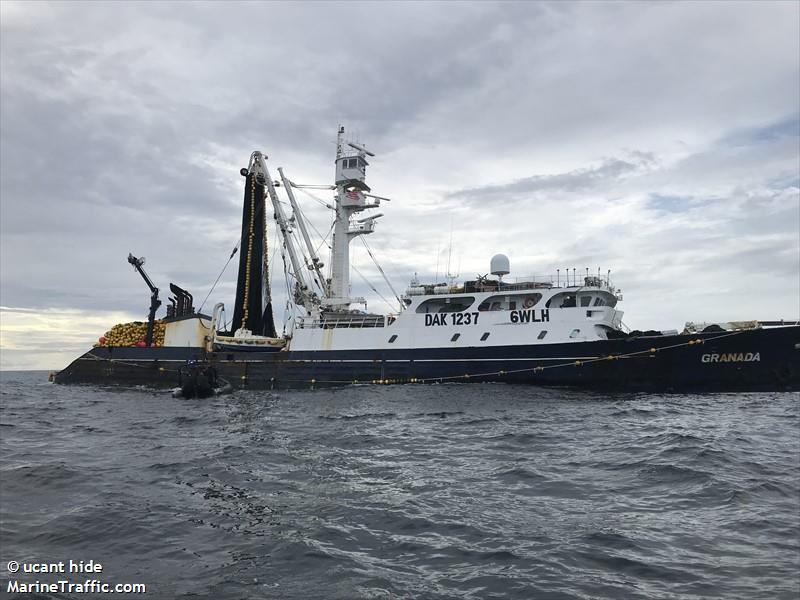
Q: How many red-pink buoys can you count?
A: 3